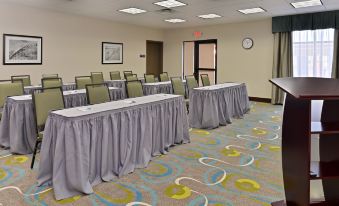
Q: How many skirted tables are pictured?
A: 6